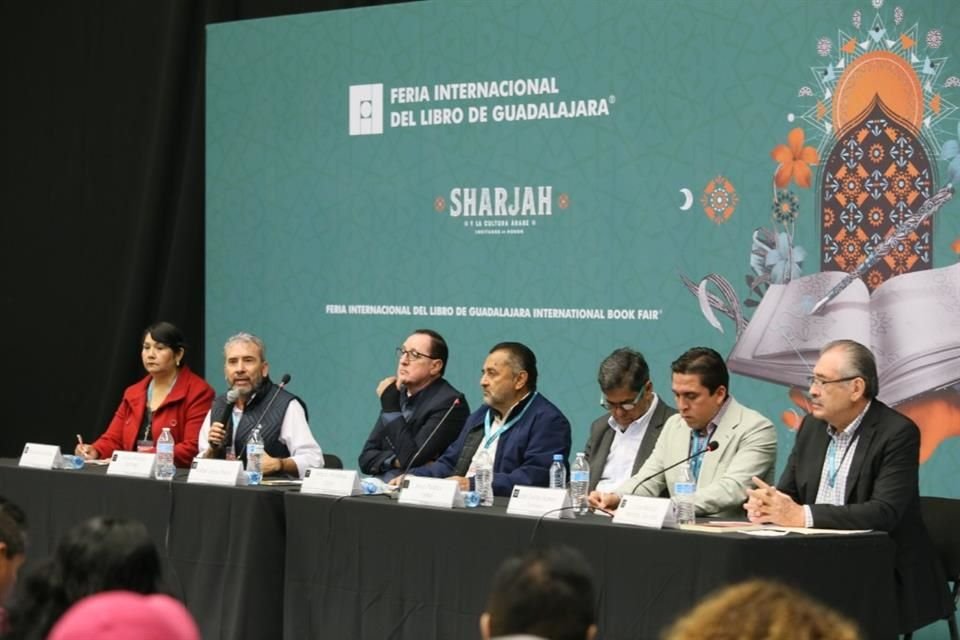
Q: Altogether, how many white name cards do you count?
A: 7